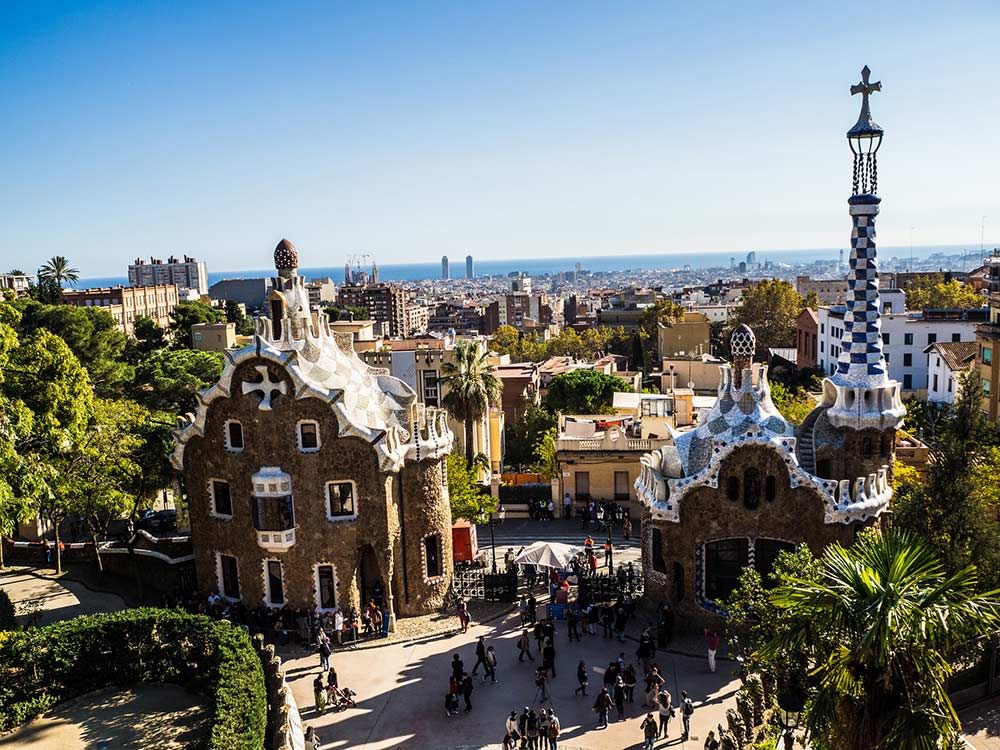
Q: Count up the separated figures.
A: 1